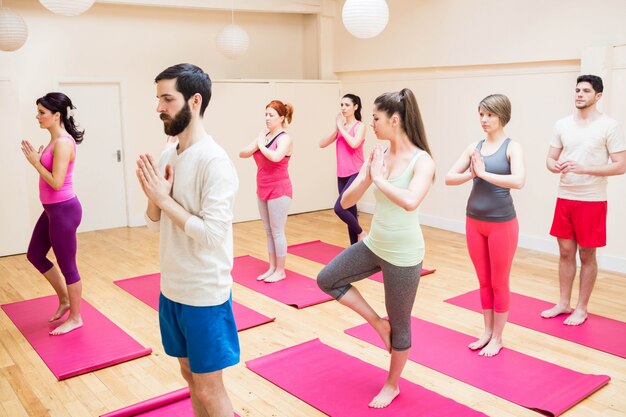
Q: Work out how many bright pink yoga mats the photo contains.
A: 8